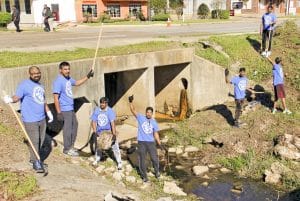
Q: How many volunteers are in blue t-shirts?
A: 7